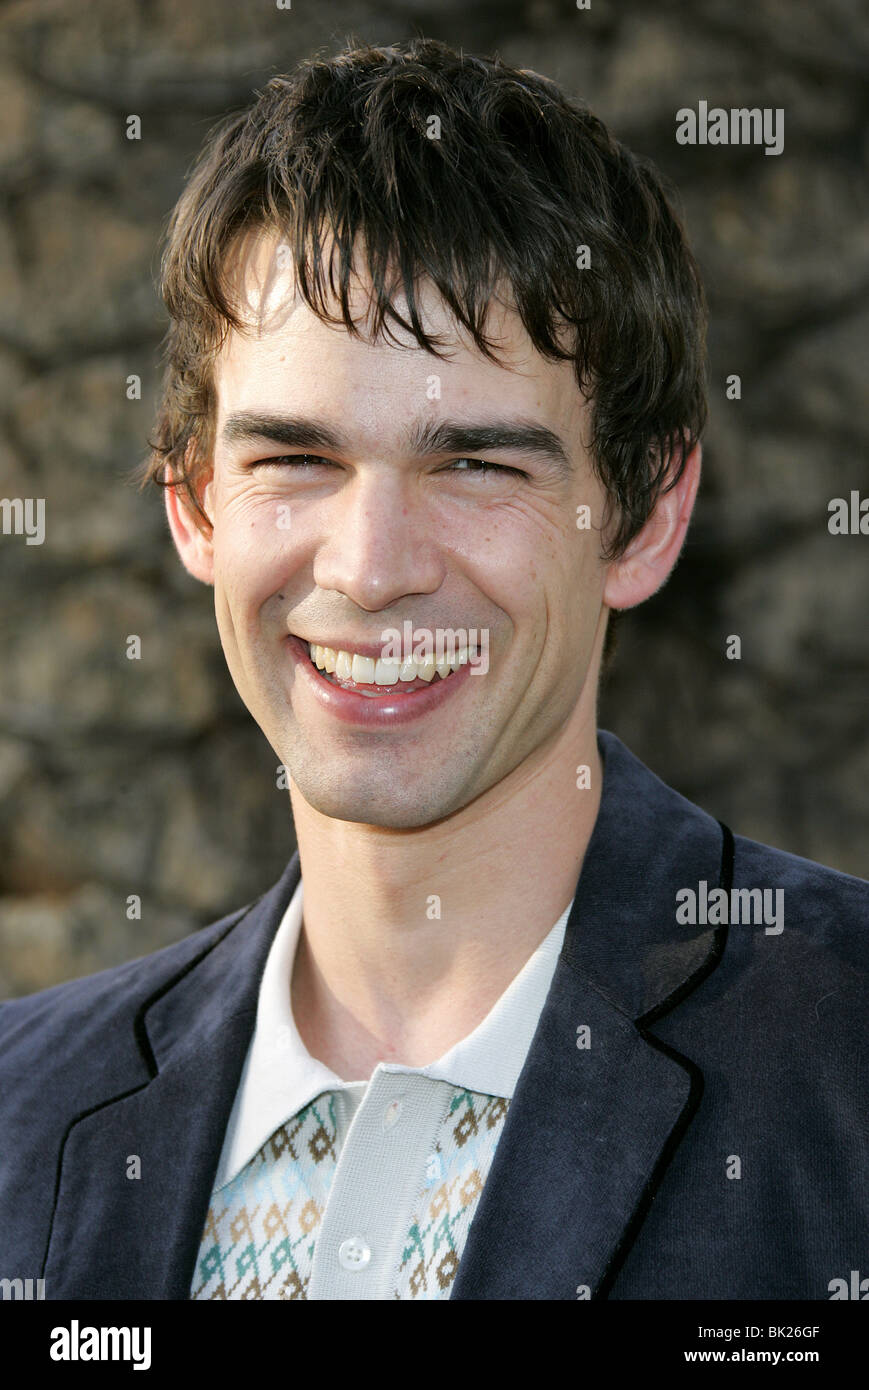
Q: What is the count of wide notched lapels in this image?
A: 2